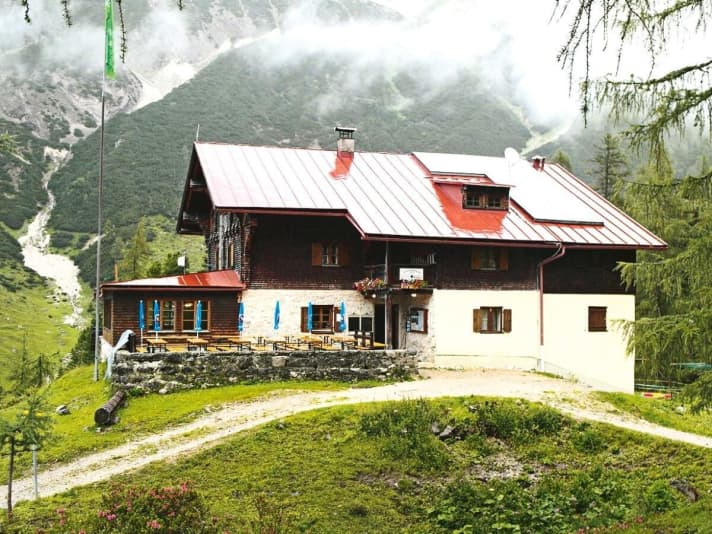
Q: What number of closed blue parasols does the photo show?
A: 7